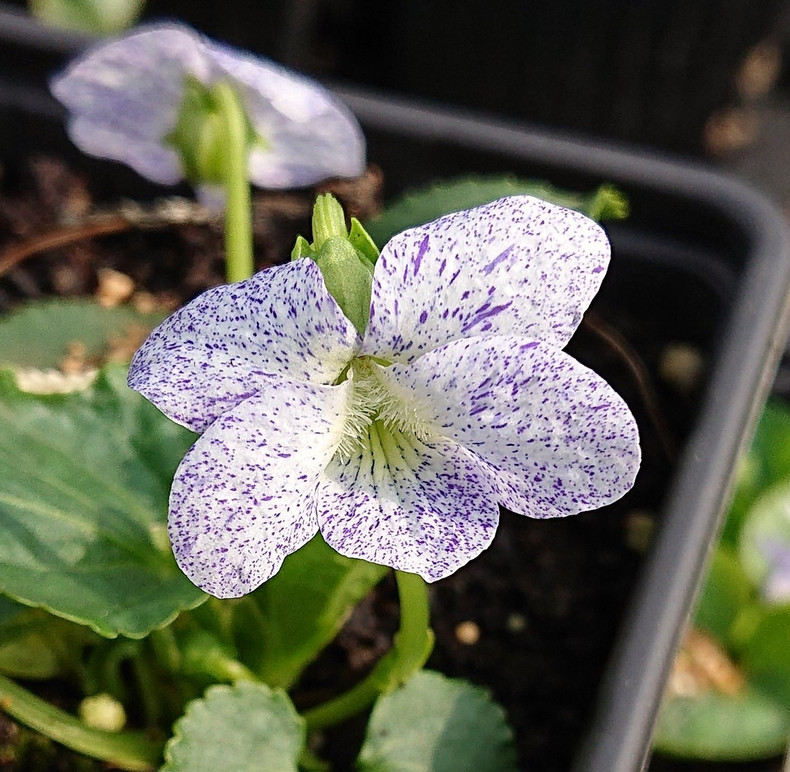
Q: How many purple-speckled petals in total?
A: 5